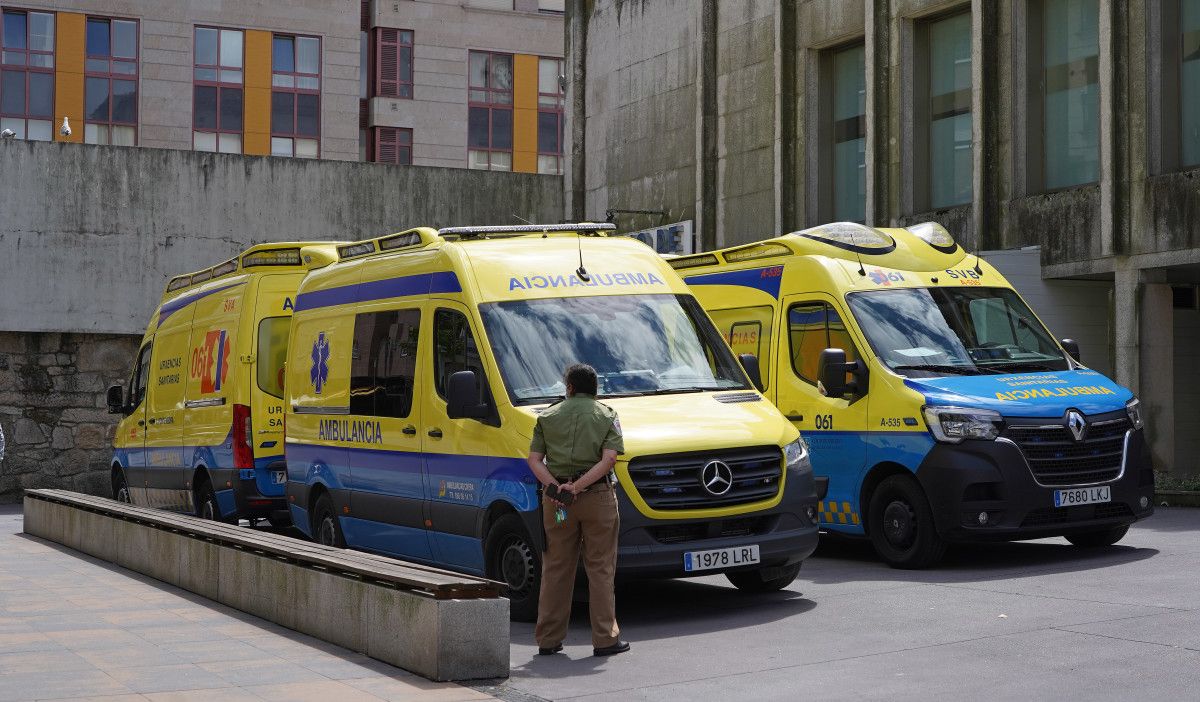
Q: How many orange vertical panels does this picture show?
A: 3